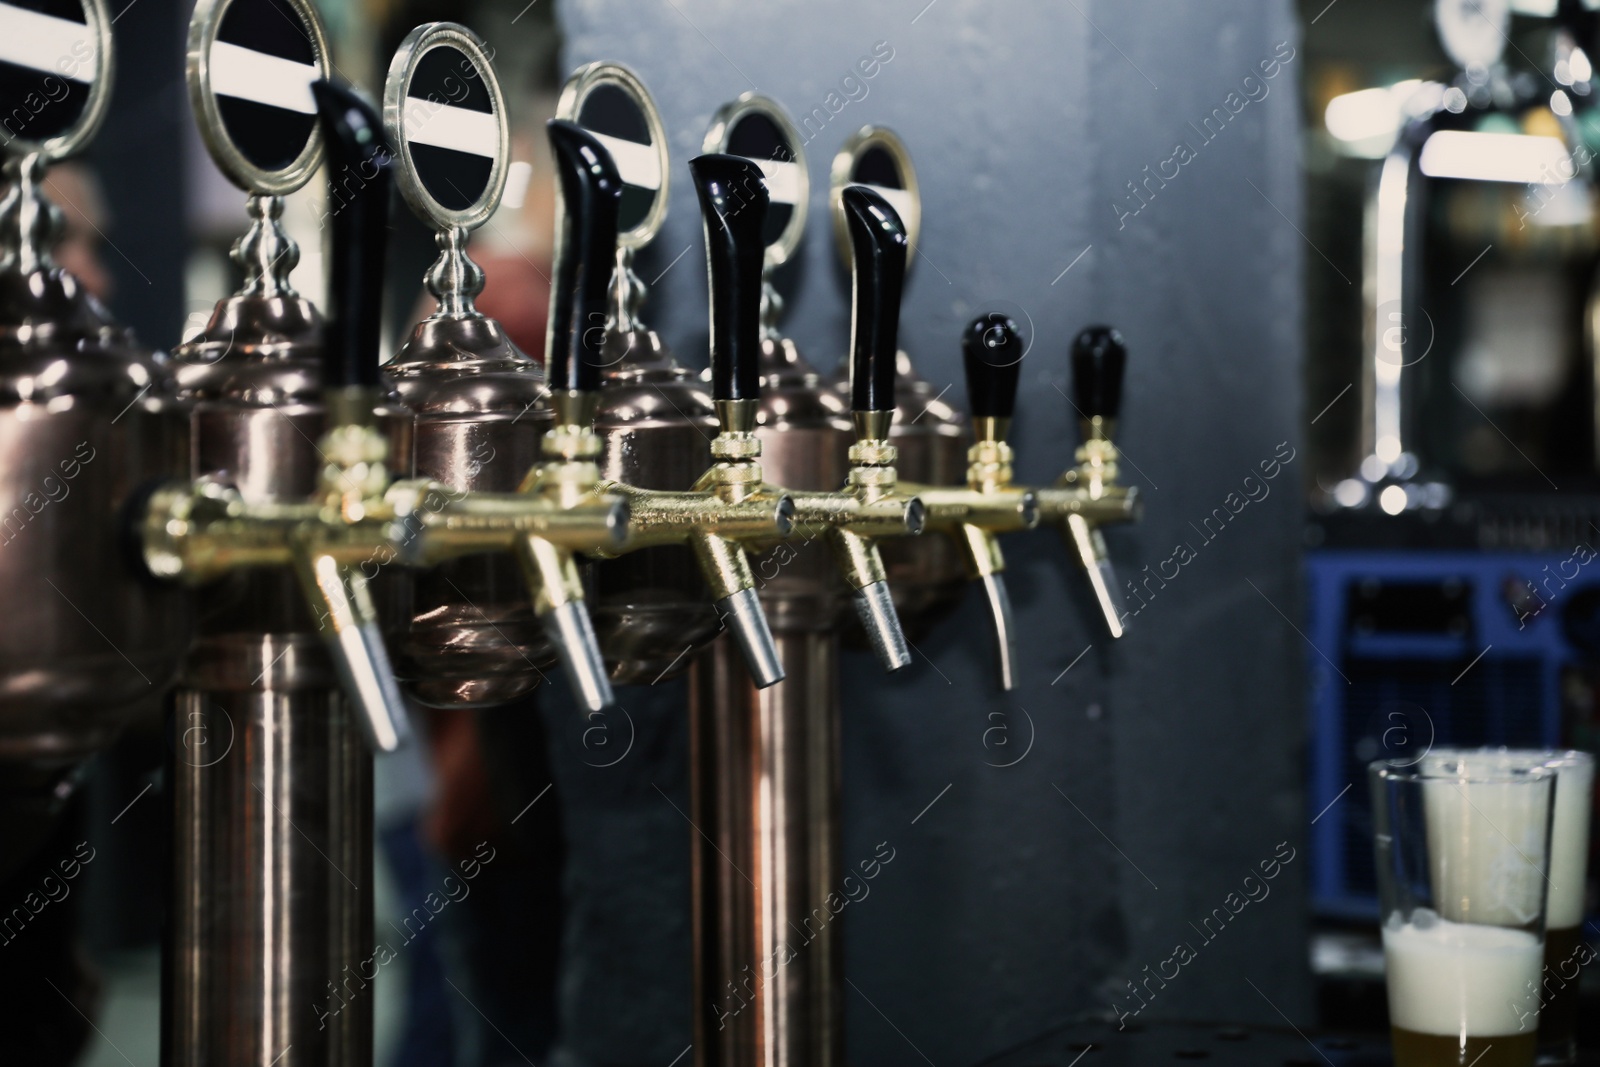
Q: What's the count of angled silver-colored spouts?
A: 6